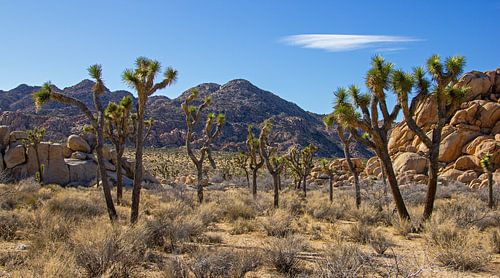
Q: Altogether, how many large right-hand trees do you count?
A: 2